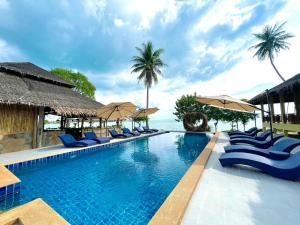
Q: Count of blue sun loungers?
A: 12